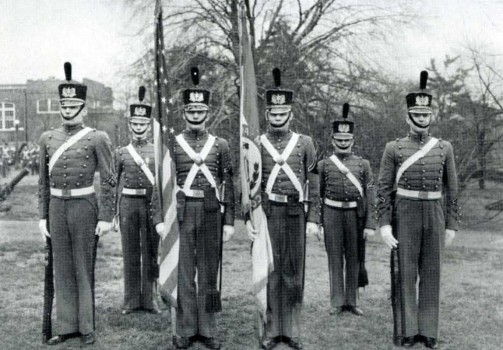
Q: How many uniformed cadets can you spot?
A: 6